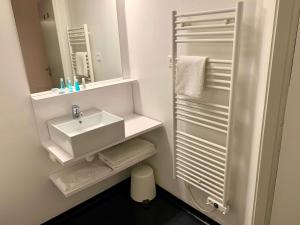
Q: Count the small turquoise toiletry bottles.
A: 3